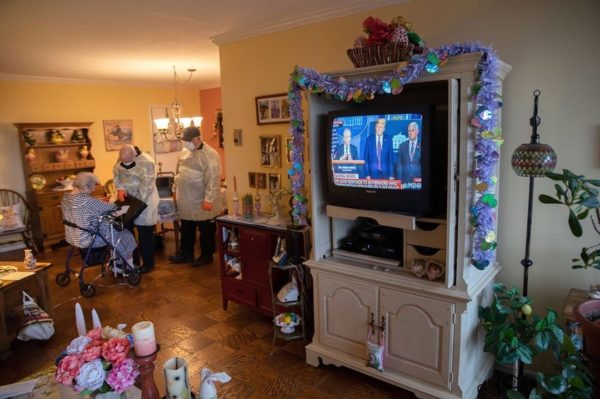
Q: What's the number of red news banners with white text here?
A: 1